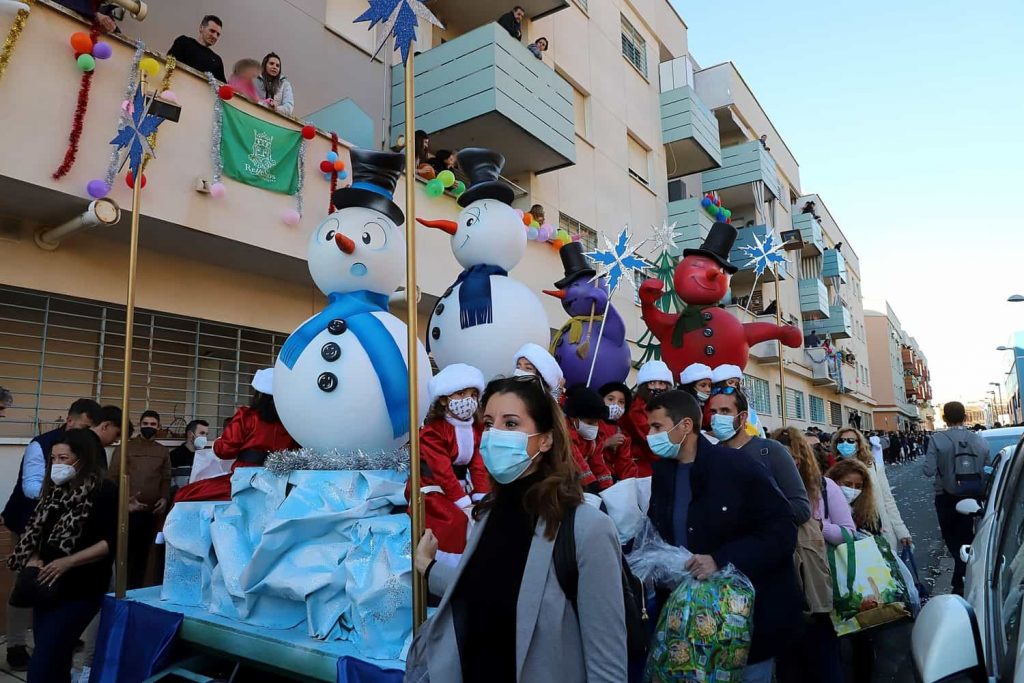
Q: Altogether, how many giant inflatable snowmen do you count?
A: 4